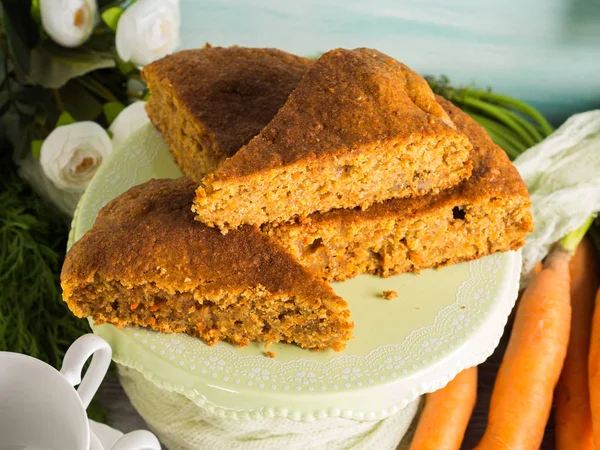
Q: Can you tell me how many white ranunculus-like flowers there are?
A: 4